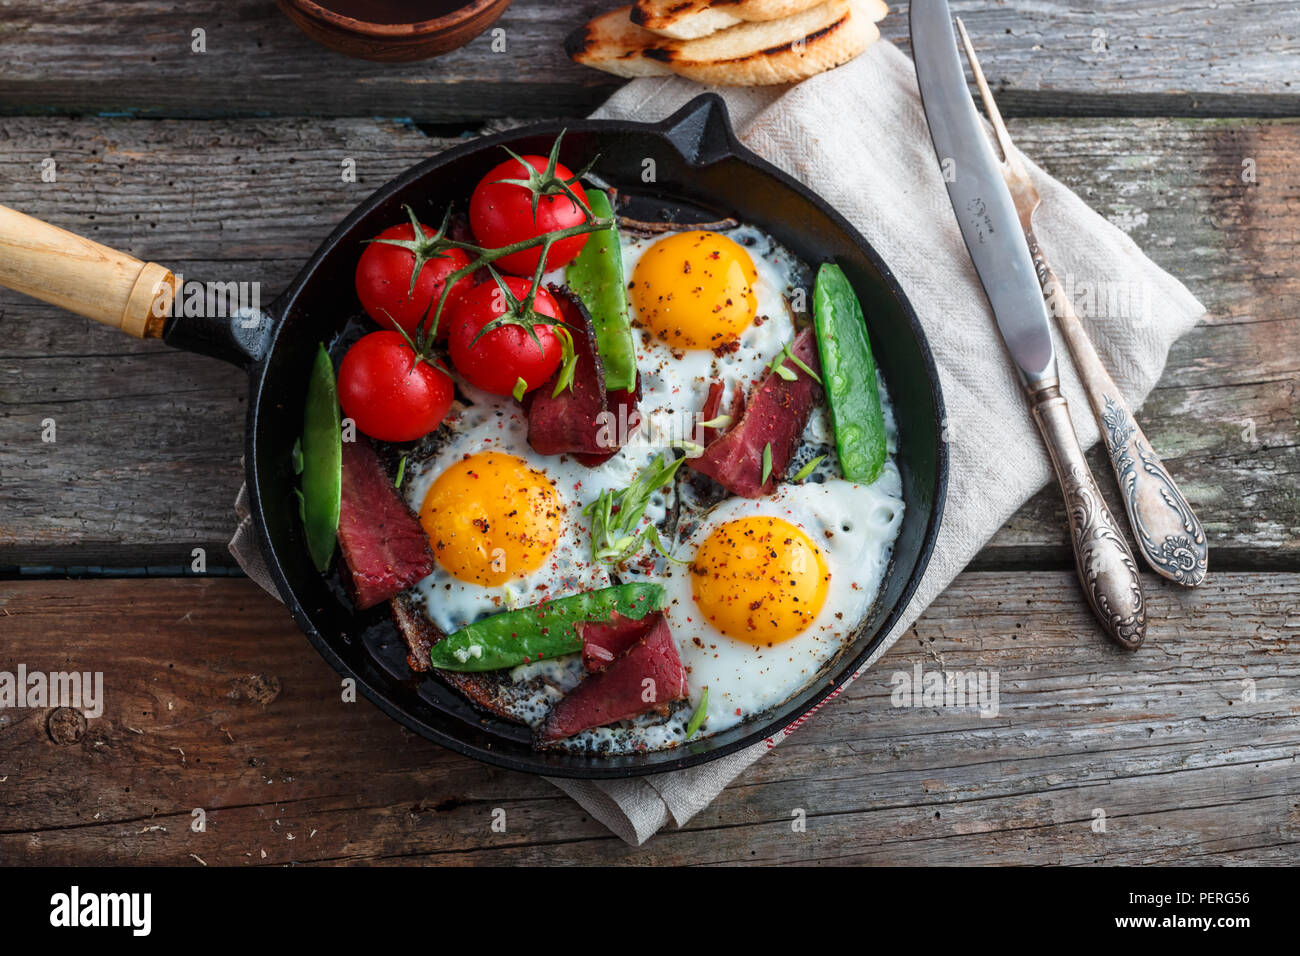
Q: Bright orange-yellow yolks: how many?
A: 3